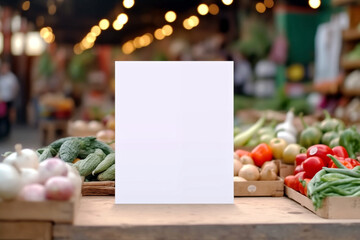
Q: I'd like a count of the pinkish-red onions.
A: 3